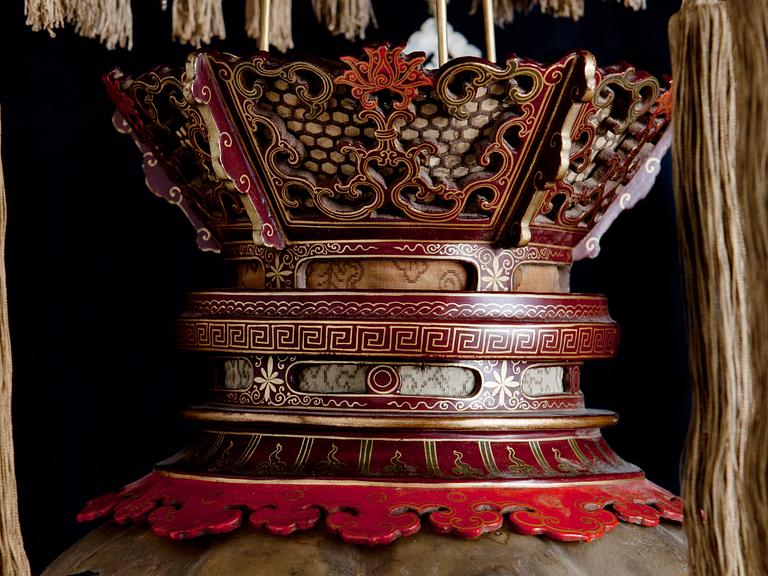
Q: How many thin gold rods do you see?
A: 3